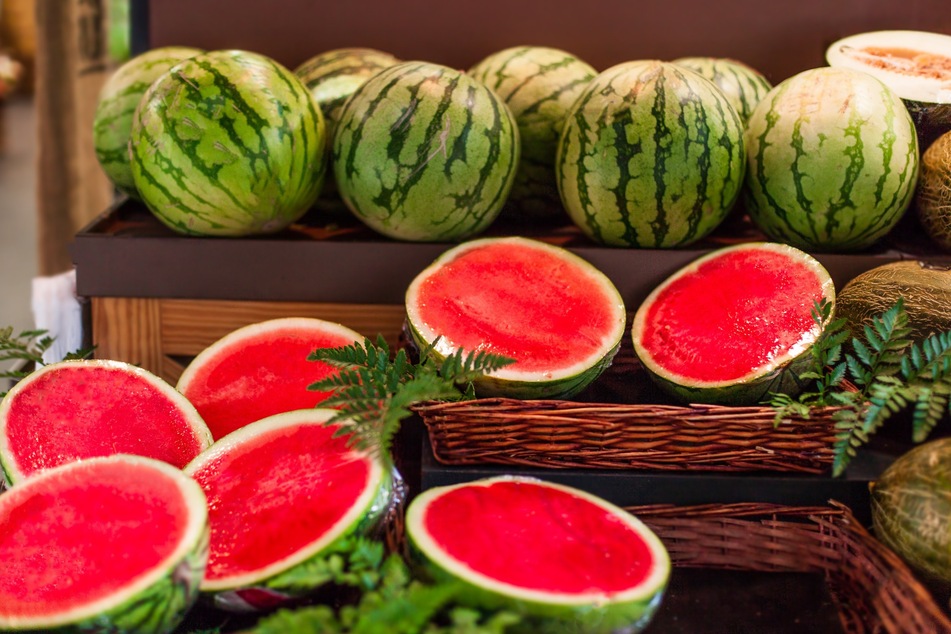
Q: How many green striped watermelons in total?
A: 8